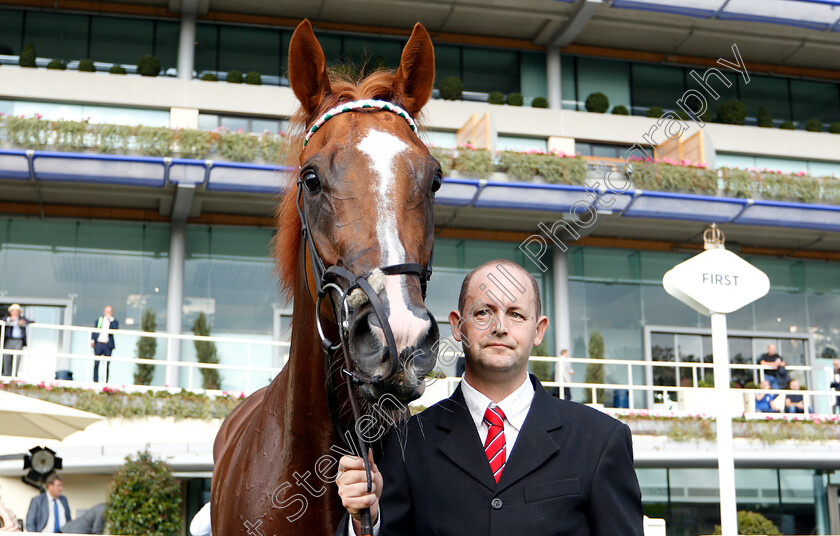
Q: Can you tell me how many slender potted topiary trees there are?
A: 4